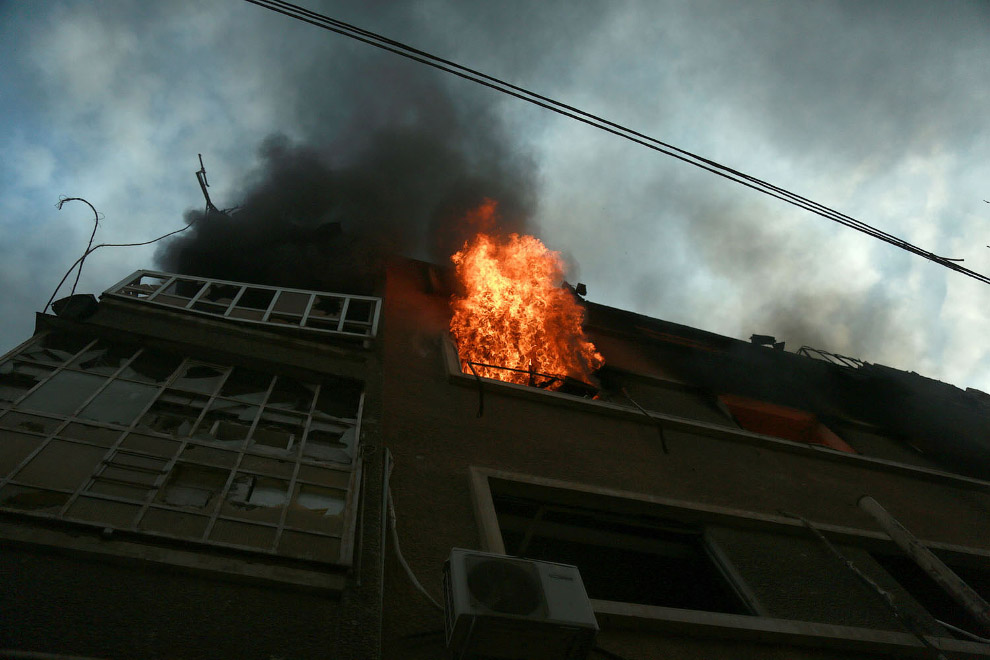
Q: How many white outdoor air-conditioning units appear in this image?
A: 1